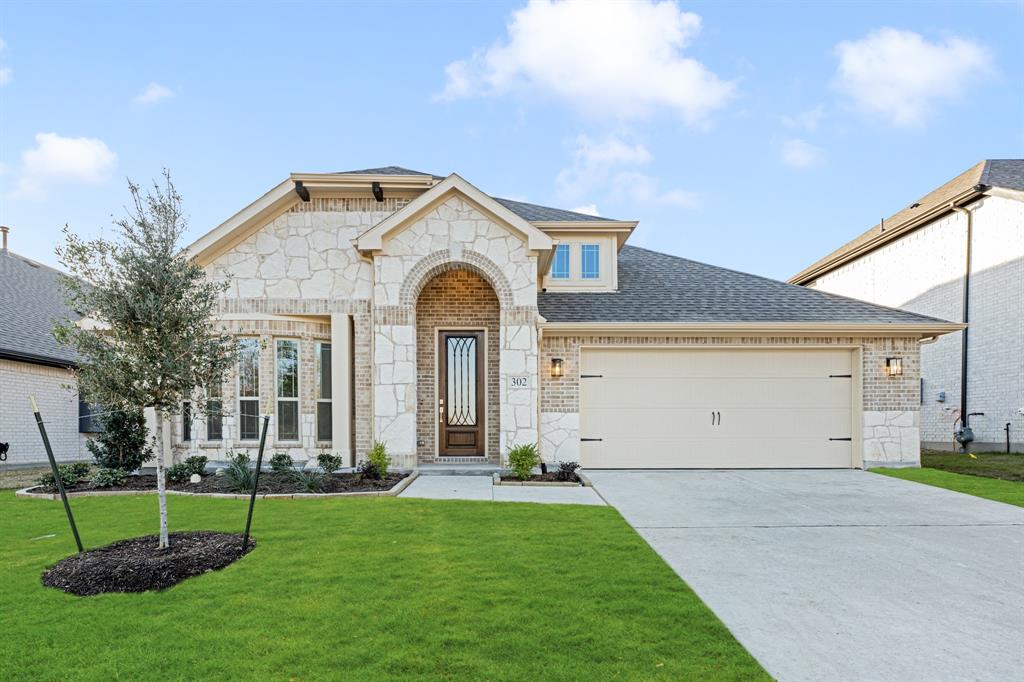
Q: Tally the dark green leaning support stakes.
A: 2